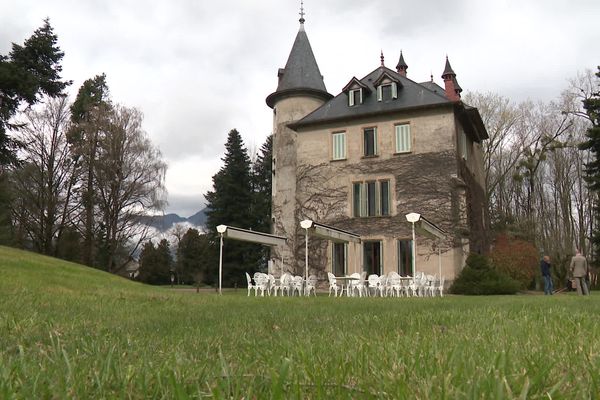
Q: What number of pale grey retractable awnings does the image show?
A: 3